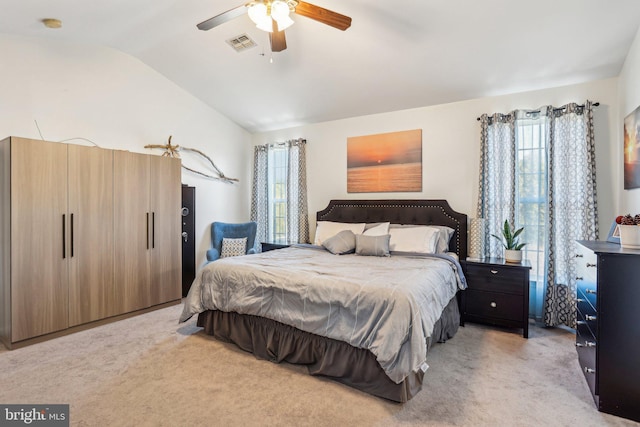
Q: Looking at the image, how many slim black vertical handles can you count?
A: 4